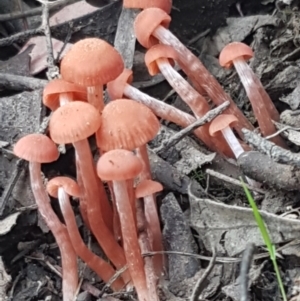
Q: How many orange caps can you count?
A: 14